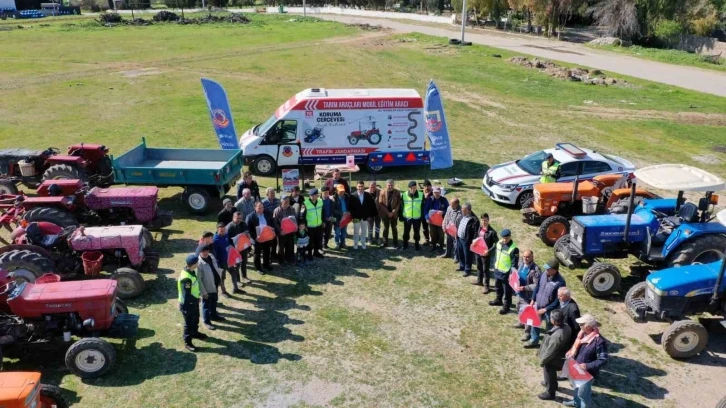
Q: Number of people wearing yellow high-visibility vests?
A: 5